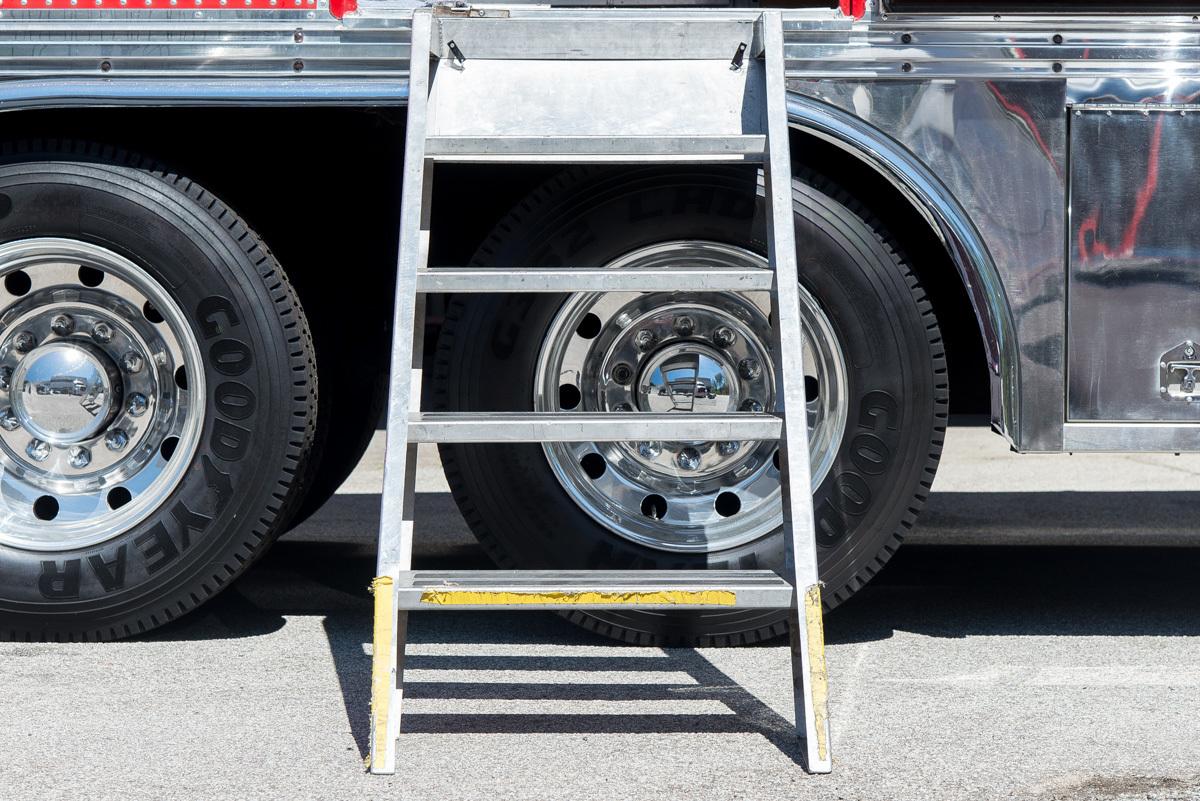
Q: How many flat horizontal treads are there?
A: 4